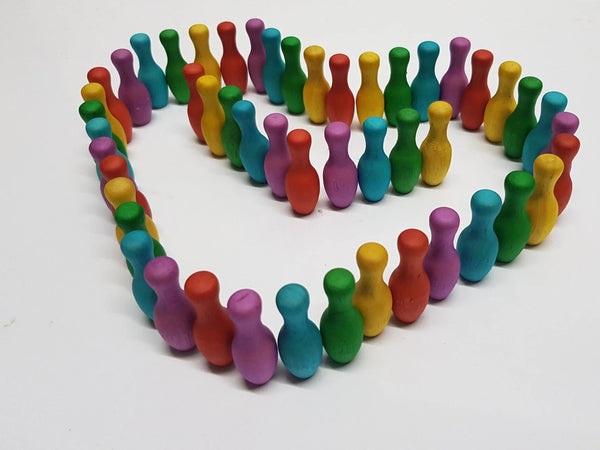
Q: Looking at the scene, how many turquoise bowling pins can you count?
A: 10